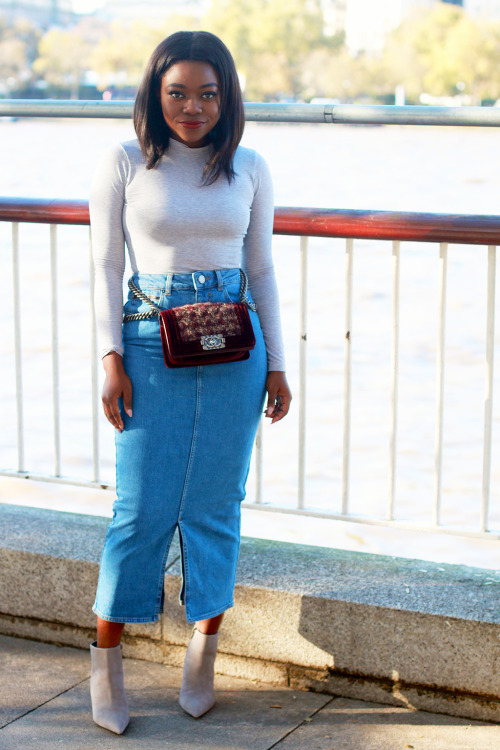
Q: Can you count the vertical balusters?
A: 9